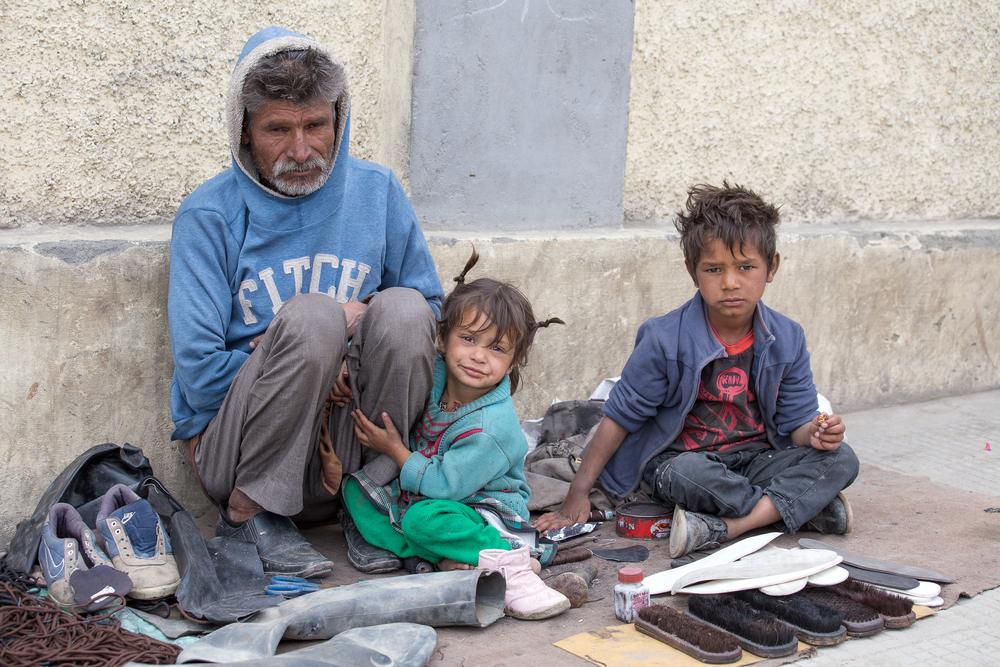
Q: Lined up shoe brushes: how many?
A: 5